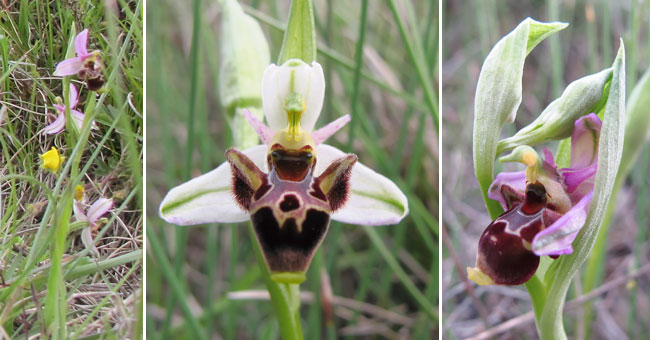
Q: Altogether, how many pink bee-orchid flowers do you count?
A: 4